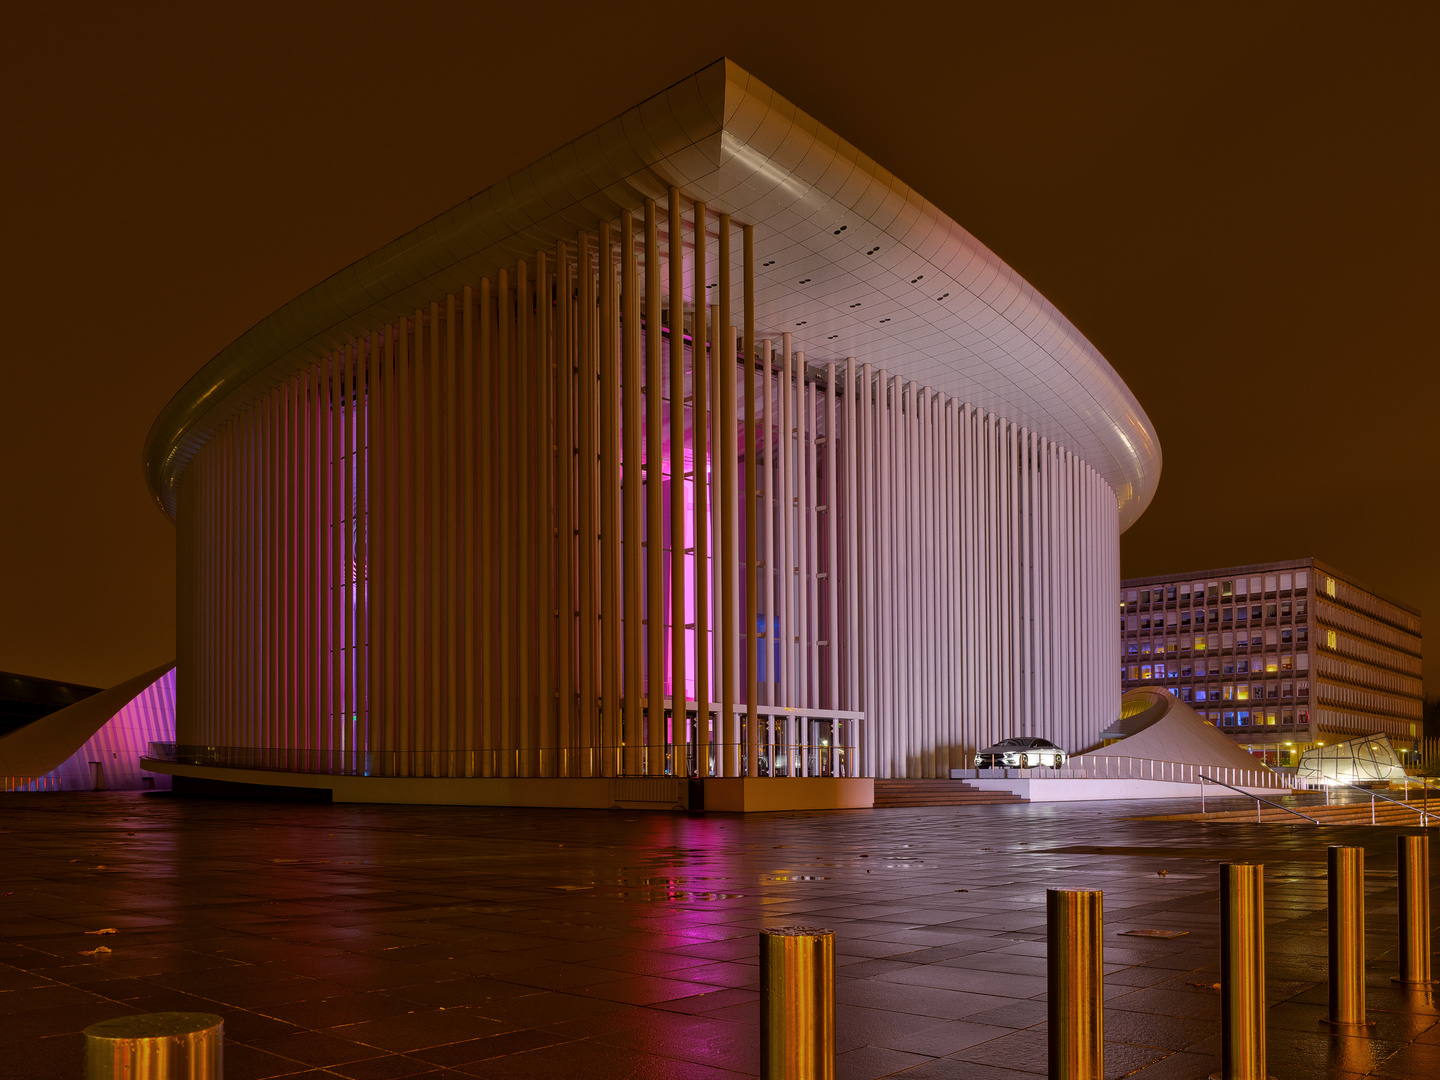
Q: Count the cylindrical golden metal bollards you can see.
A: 6